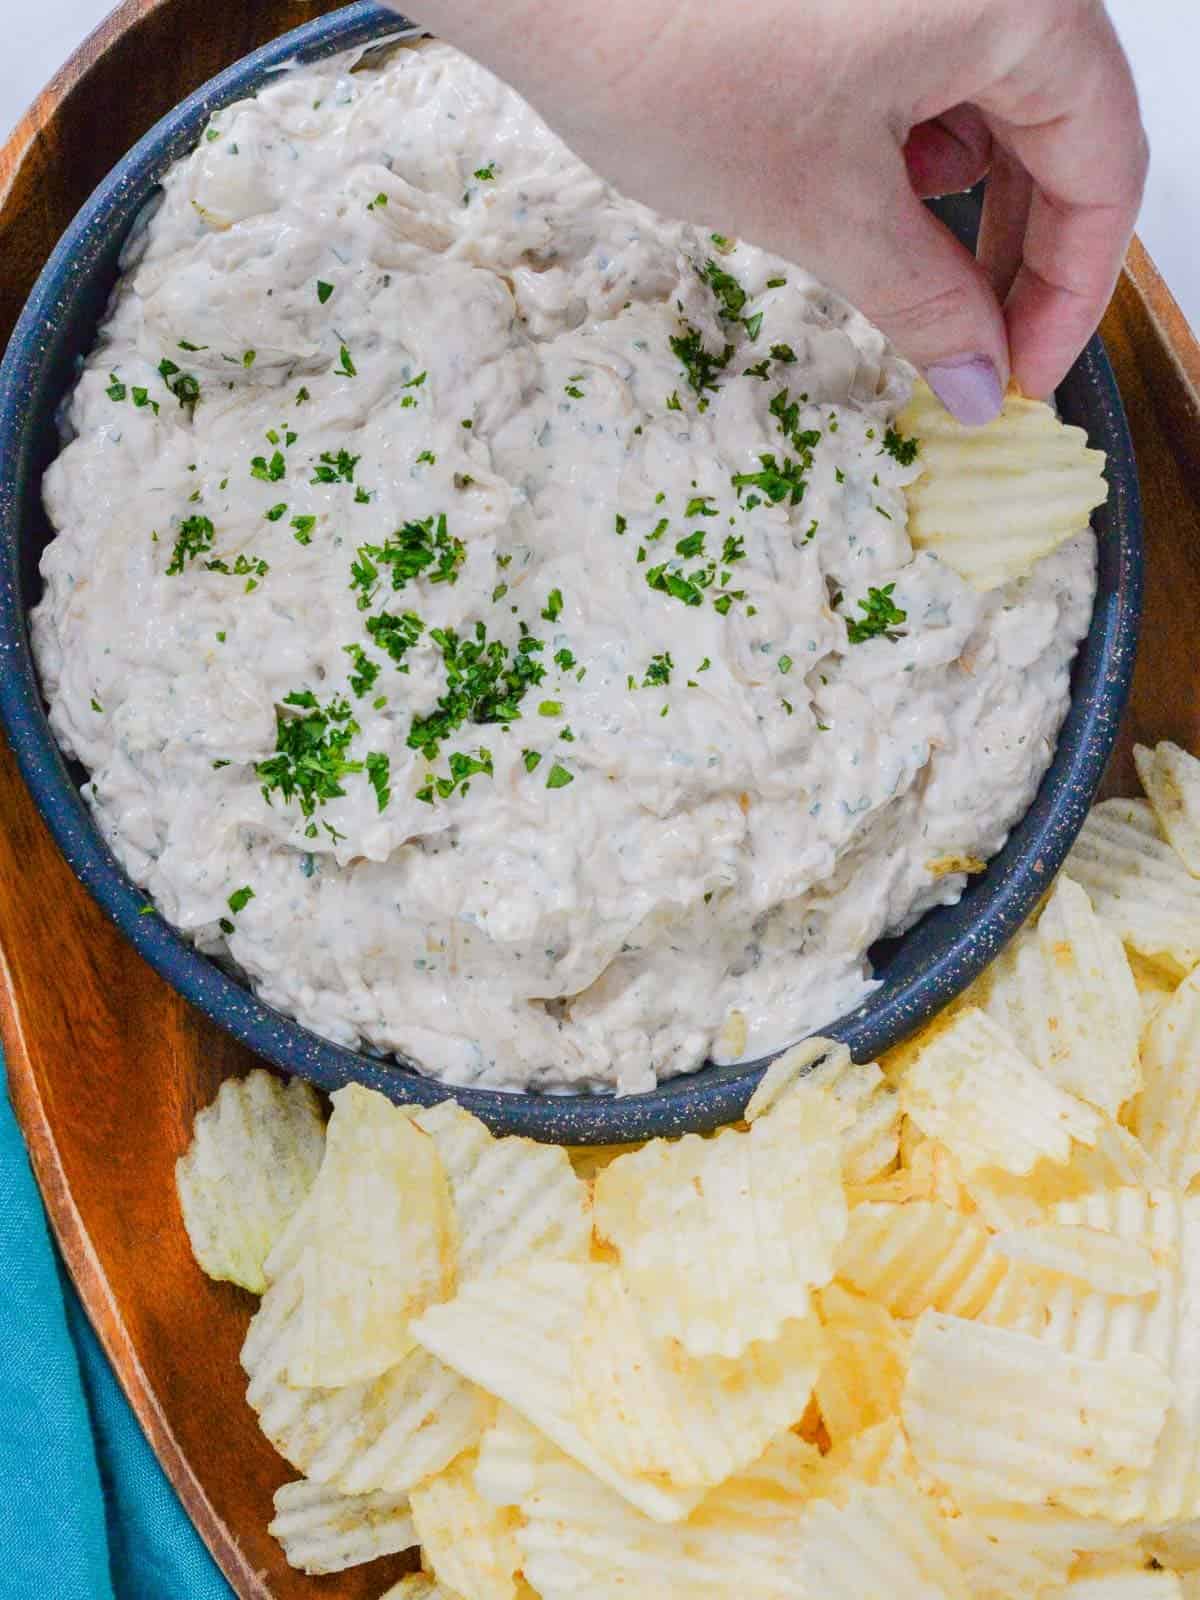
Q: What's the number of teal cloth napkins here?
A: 1